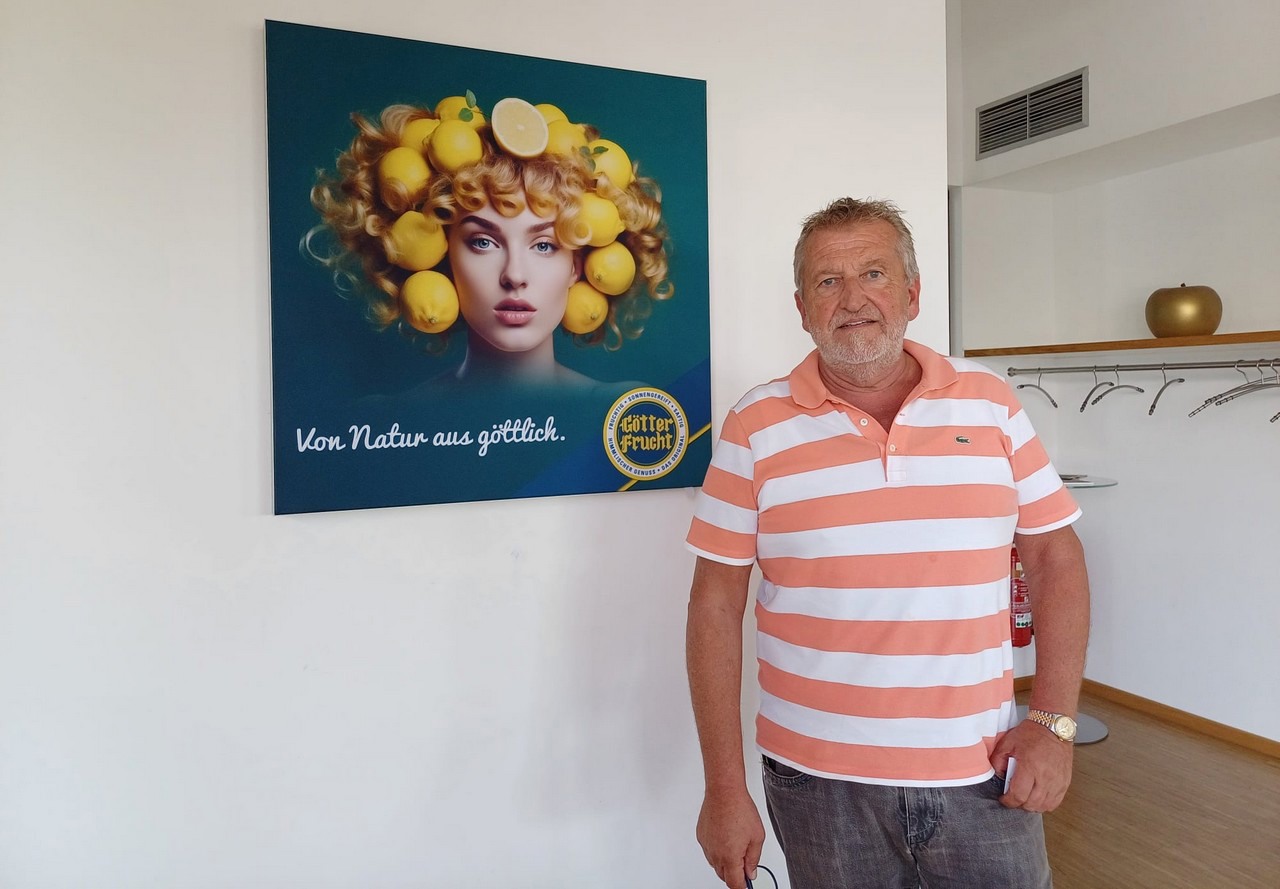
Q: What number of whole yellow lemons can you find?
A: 12